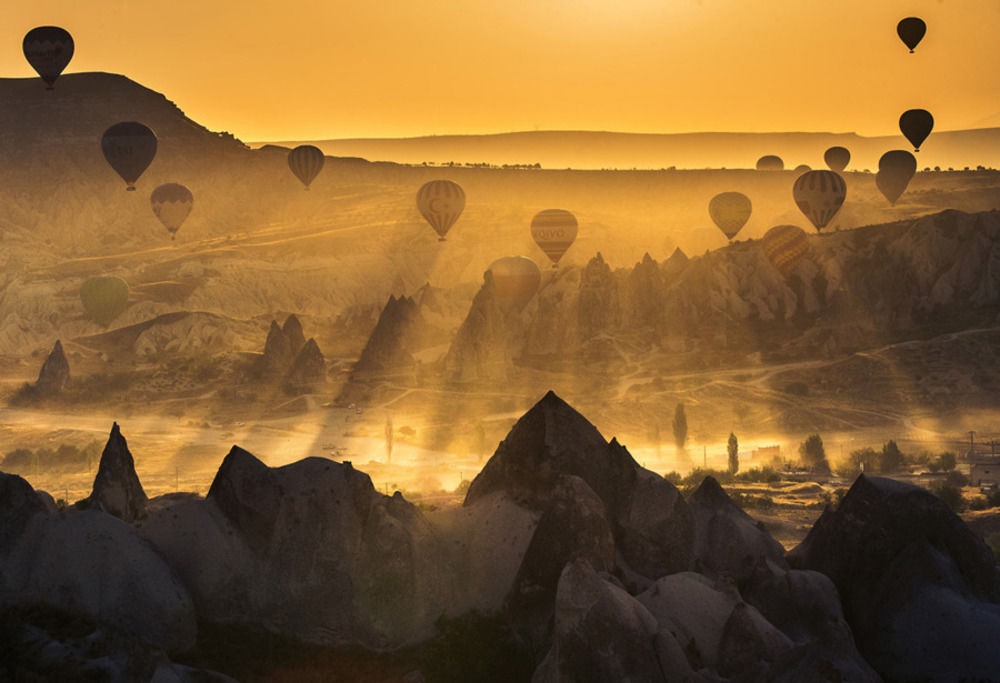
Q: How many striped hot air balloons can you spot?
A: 5